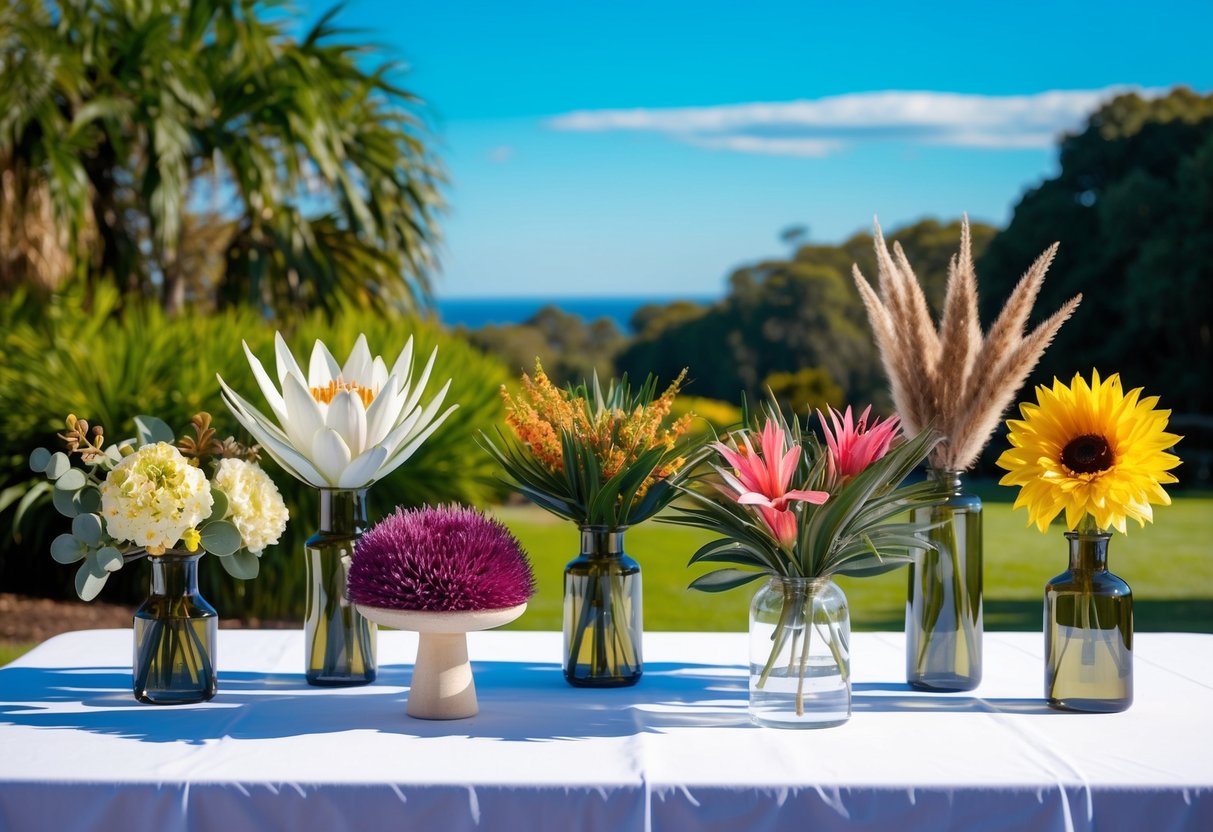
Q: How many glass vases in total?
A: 6